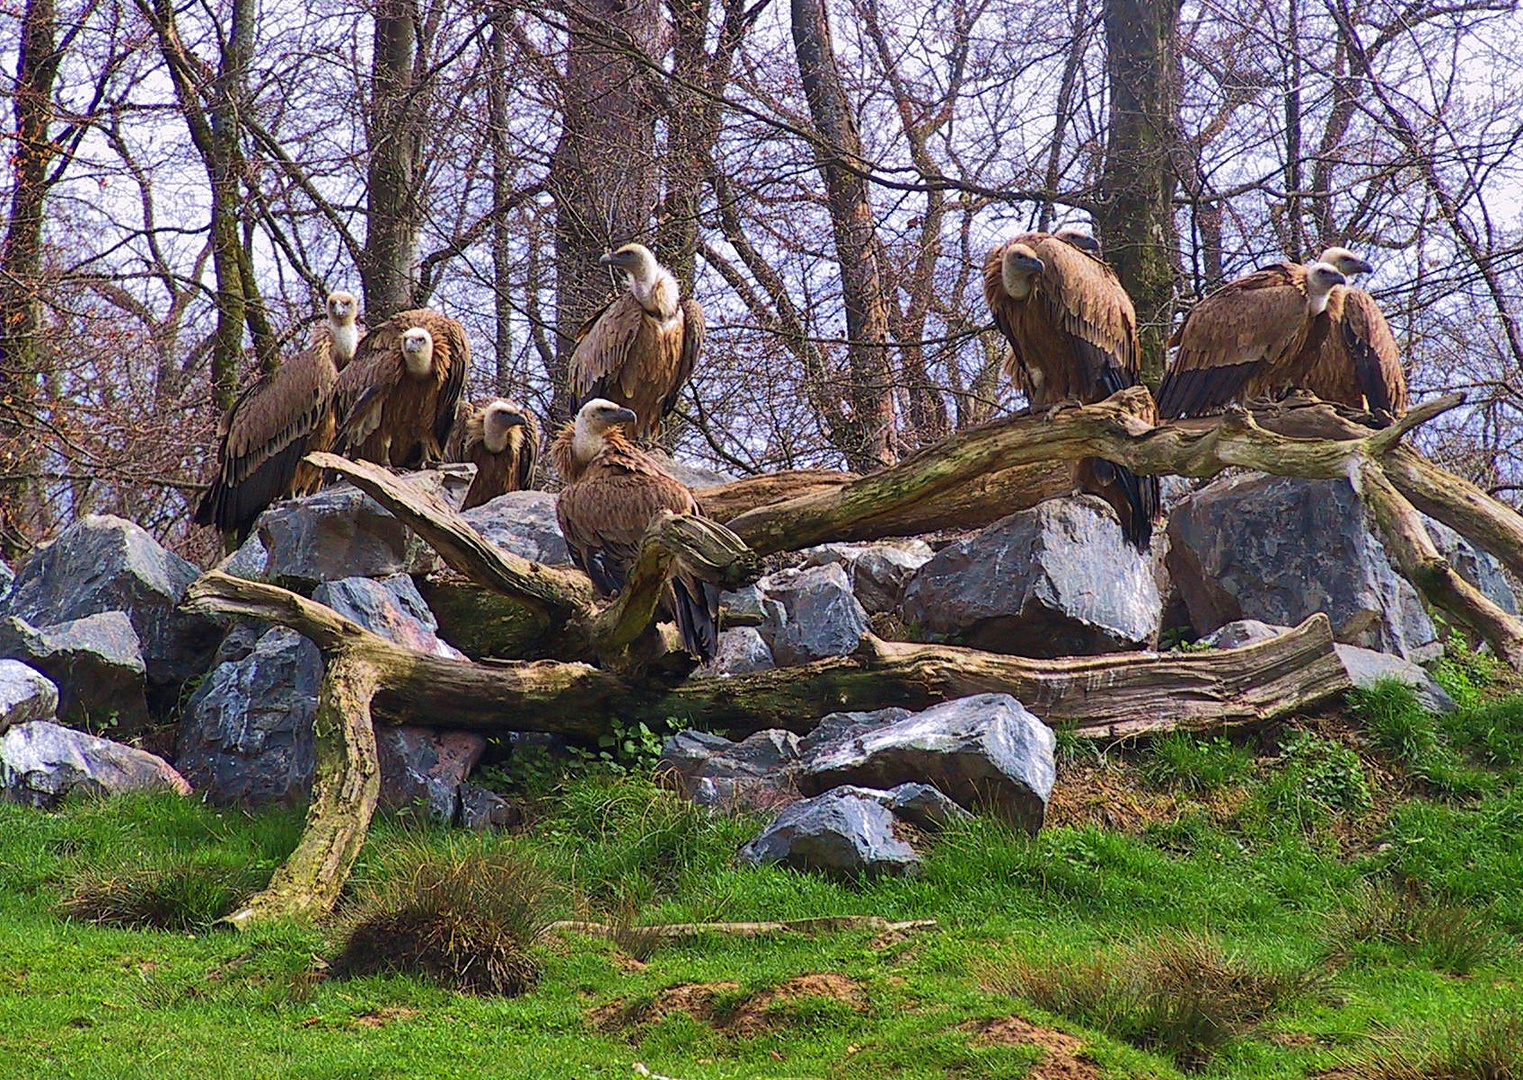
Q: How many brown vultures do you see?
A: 9